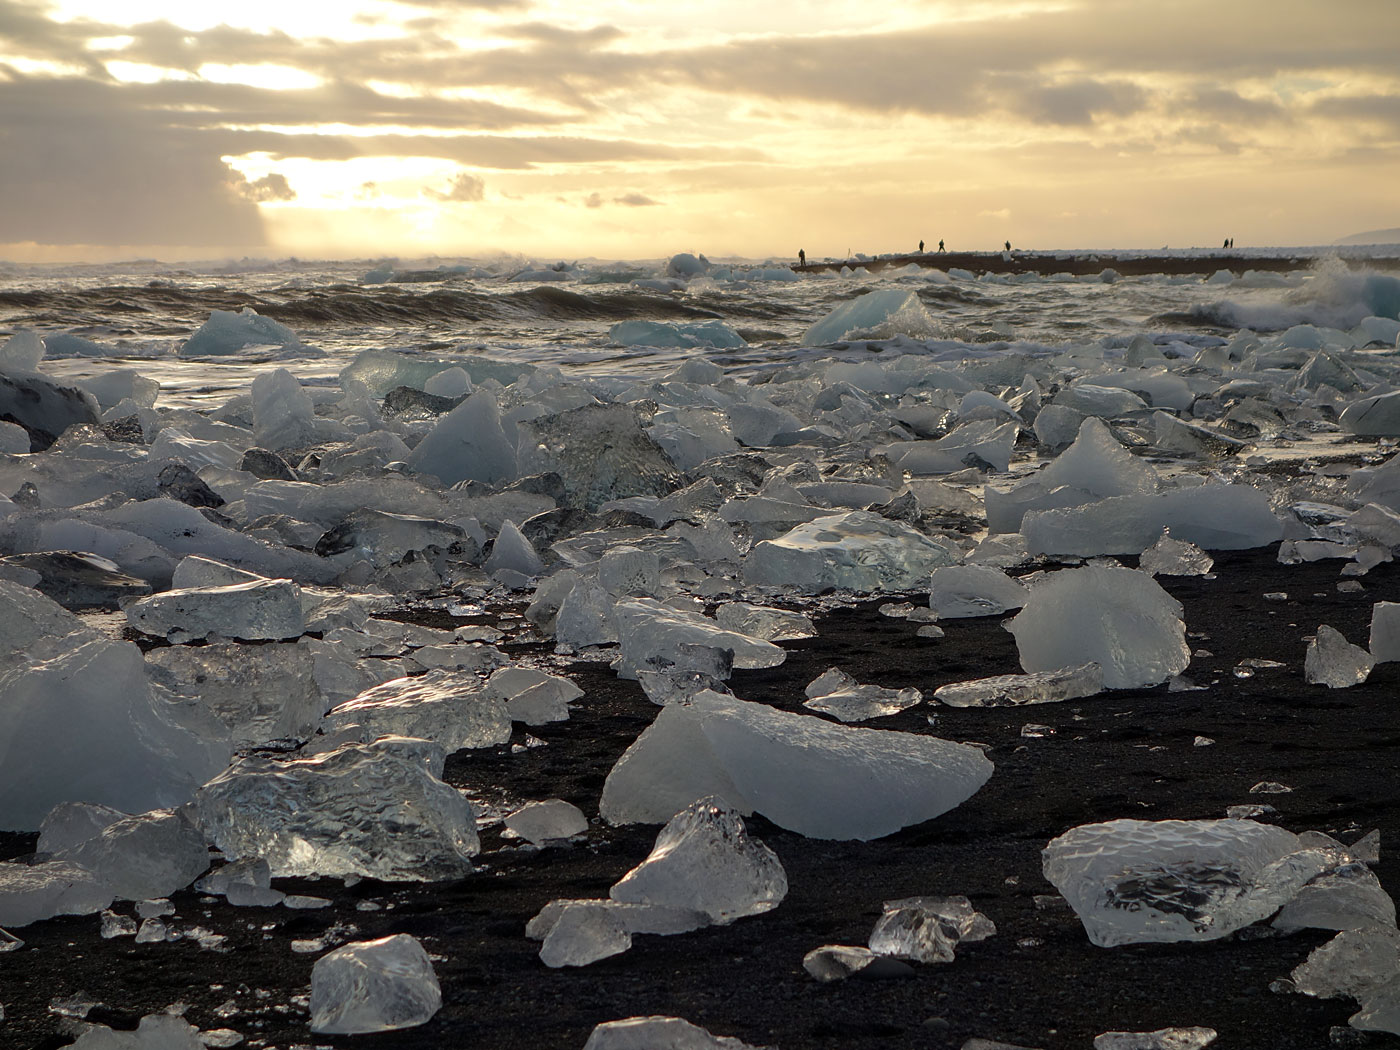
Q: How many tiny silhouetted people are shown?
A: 6